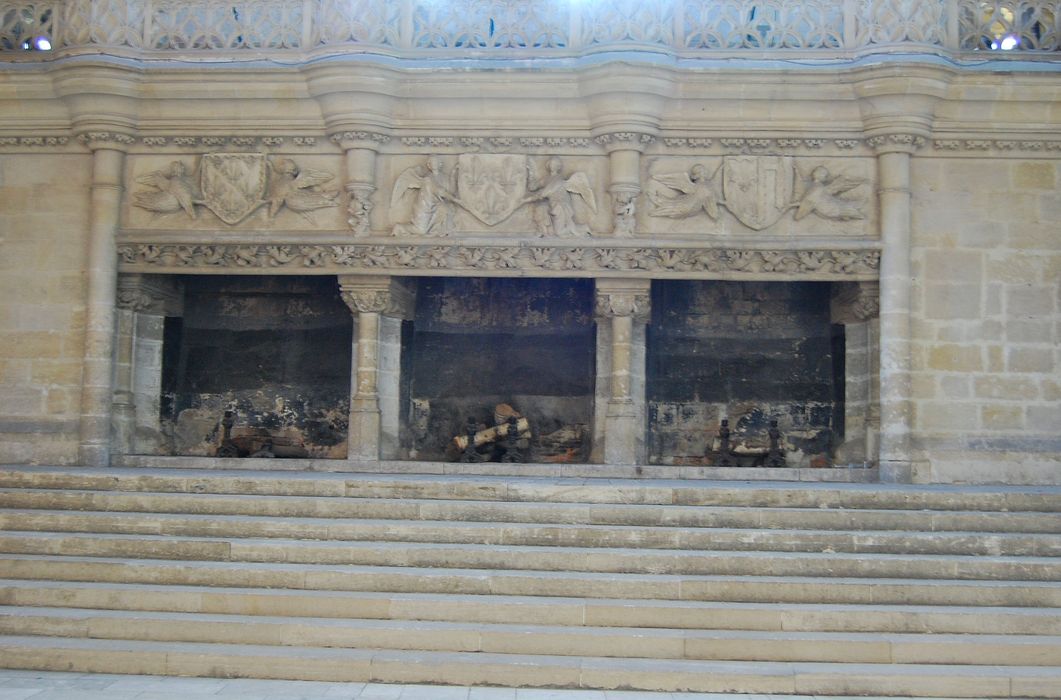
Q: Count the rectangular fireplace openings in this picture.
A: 3